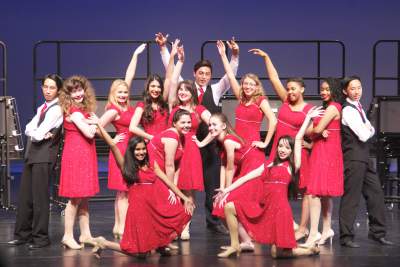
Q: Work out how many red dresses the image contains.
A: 11